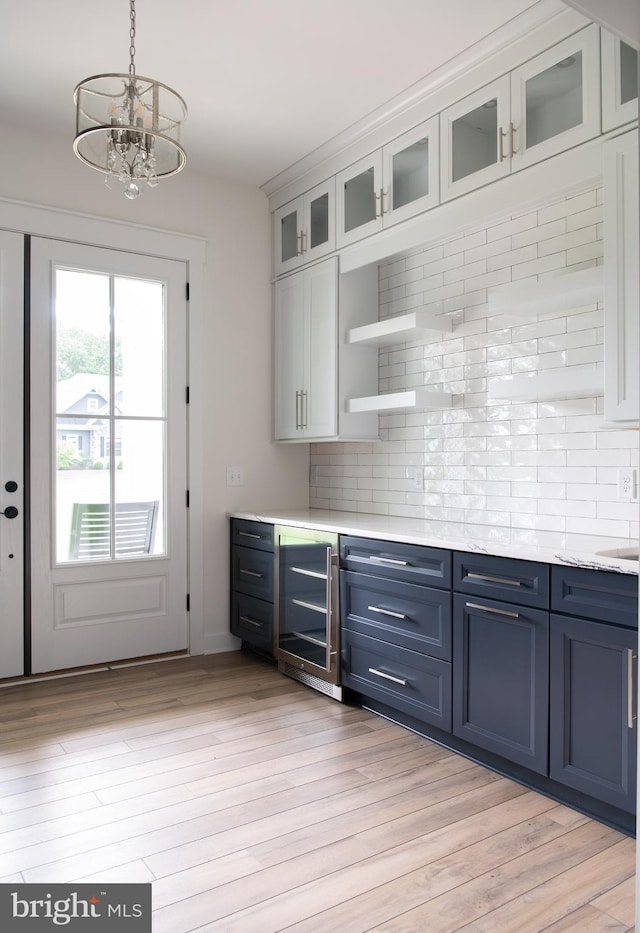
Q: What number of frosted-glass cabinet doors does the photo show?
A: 7